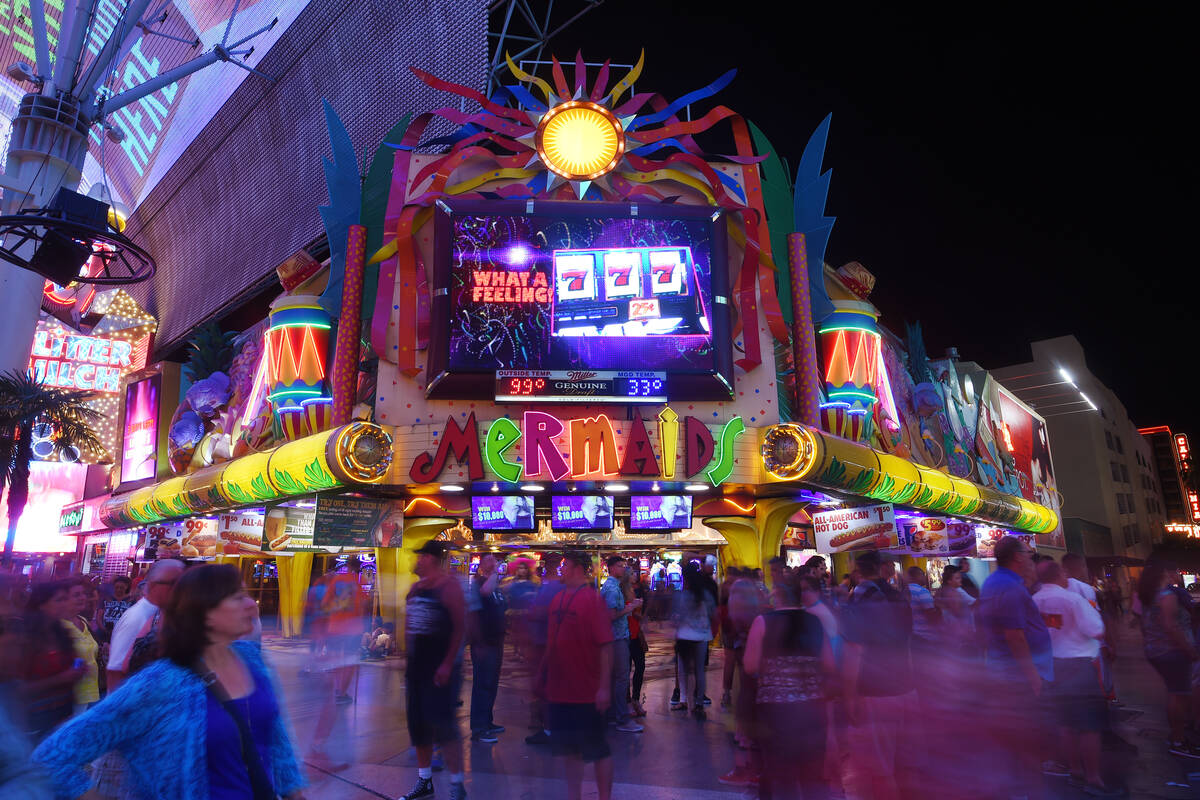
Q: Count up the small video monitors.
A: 3